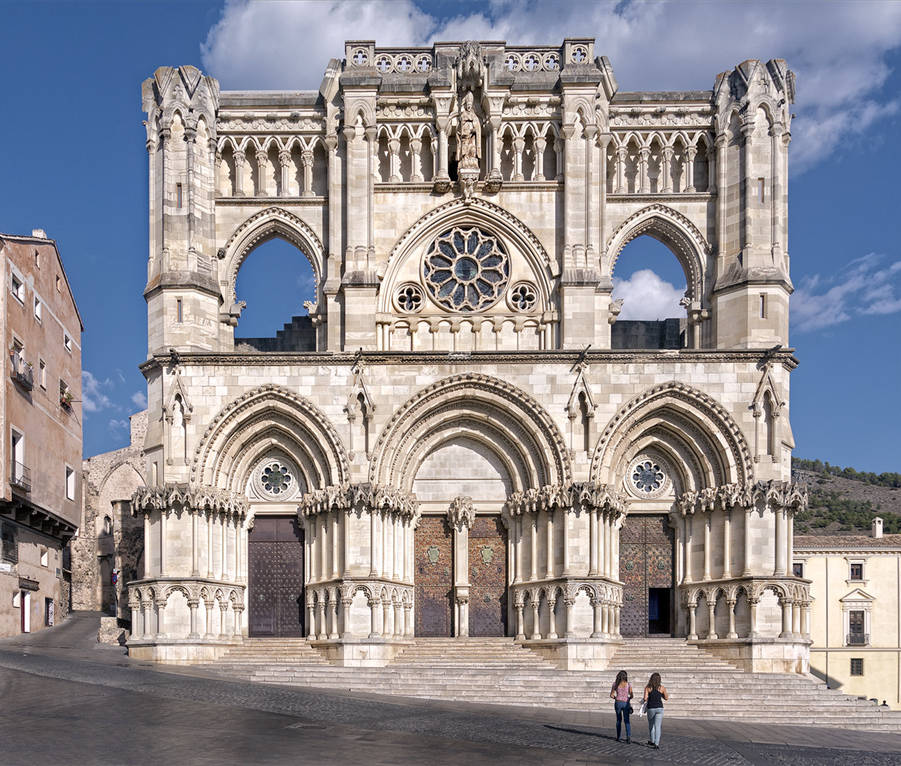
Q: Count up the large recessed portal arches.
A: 3